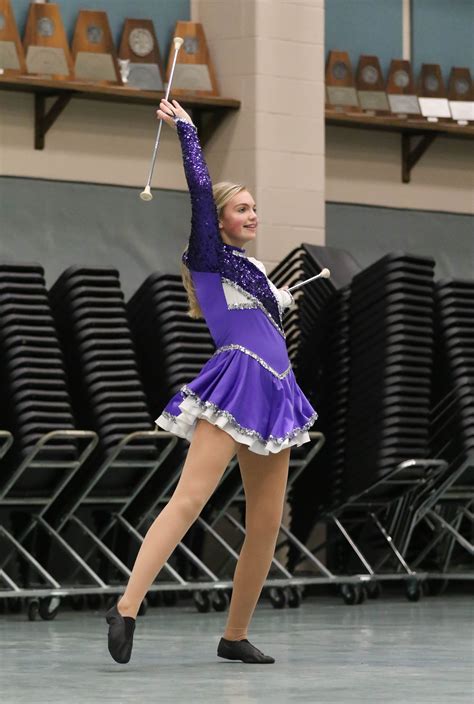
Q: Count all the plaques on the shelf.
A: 10